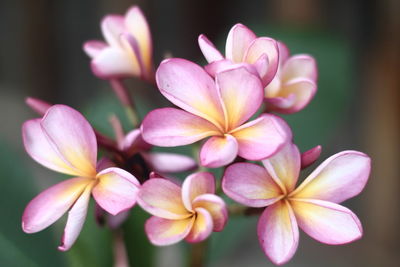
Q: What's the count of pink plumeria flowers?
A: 7